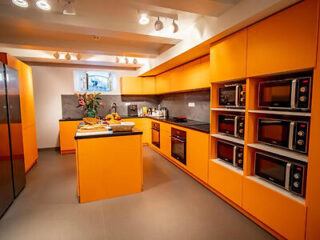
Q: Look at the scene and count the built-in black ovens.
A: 2